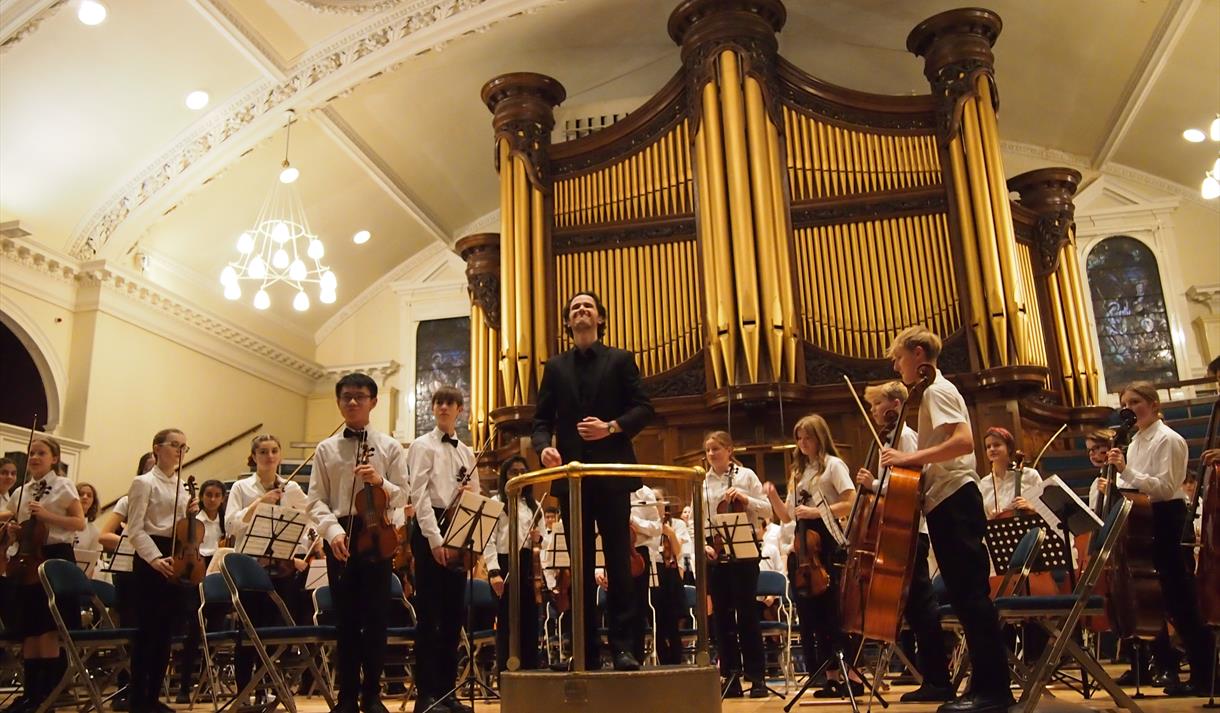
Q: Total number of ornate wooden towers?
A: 5